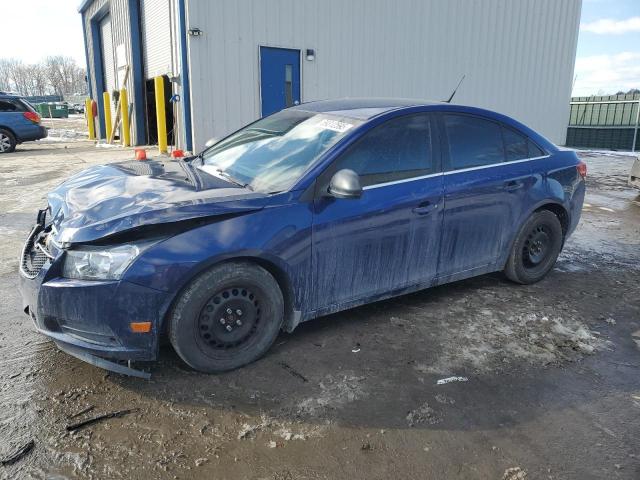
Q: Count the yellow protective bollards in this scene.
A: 4